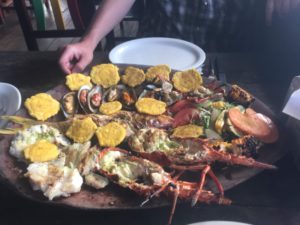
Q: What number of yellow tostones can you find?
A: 12